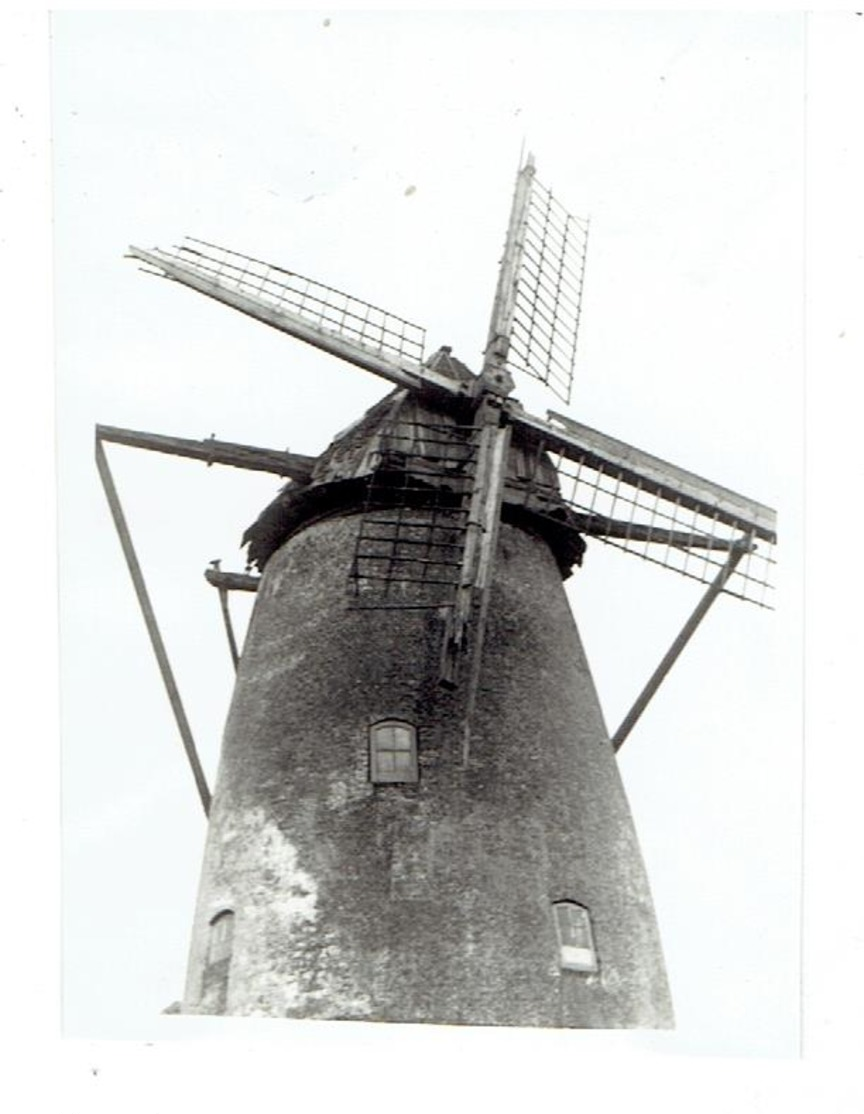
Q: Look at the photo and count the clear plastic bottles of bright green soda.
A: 0